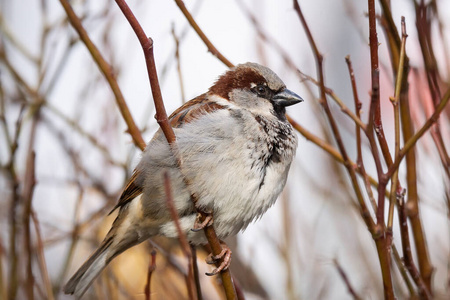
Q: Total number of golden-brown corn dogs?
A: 0